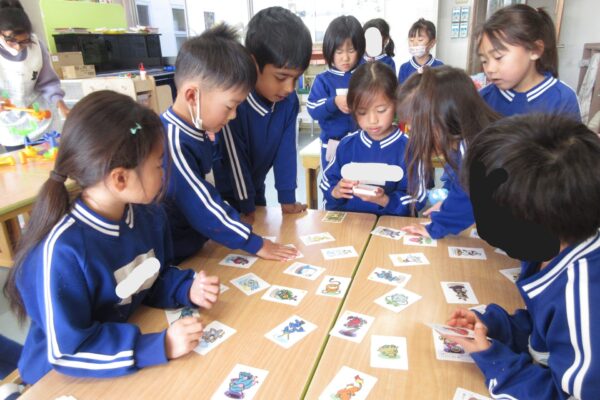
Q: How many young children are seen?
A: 10